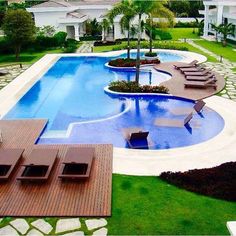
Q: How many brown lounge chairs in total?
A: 11